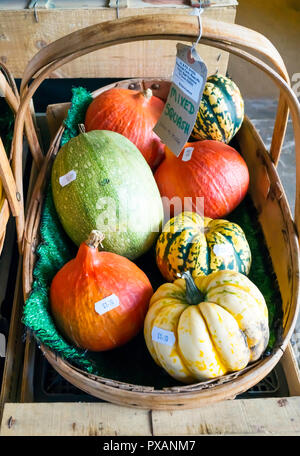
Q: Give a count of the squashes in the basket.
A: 7